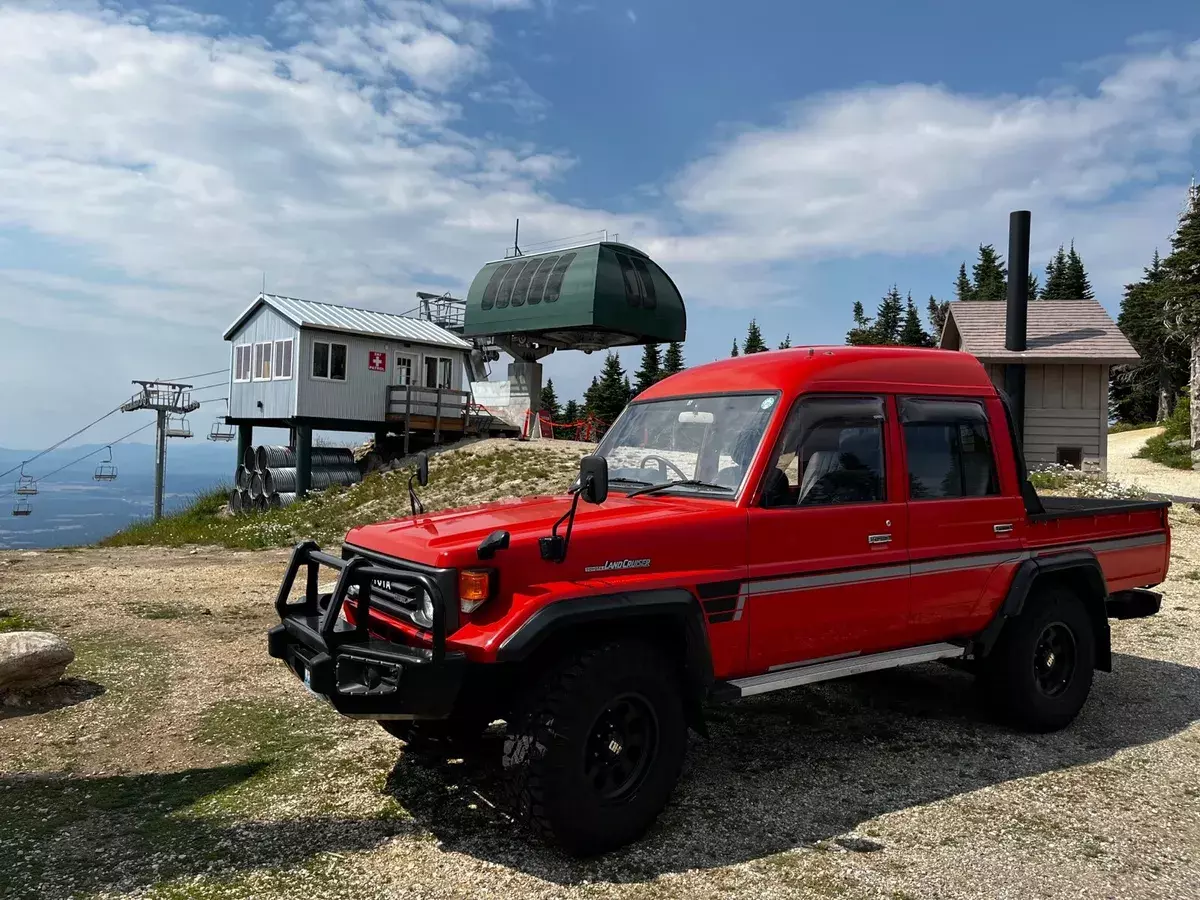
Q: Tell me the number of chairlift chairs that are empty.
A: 5